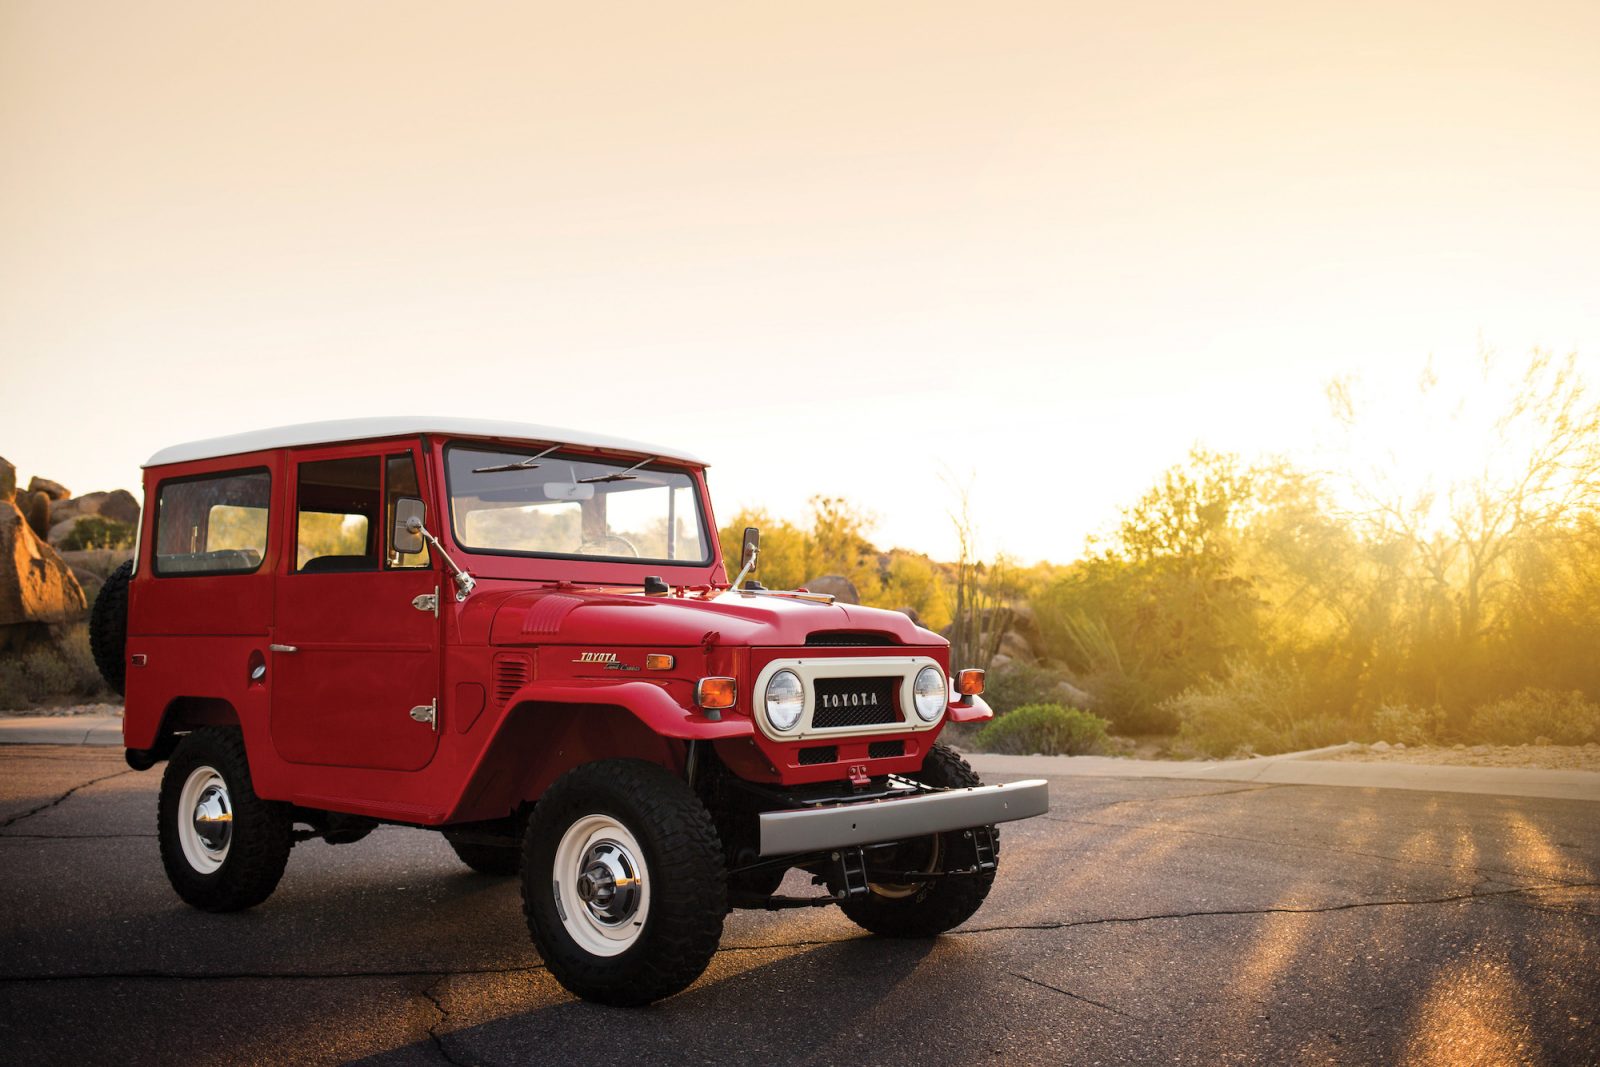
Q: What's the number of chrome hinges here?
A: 2